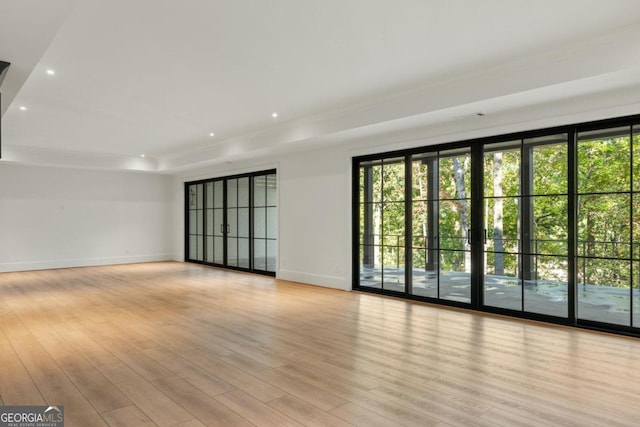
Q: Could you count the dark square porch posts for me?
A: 3